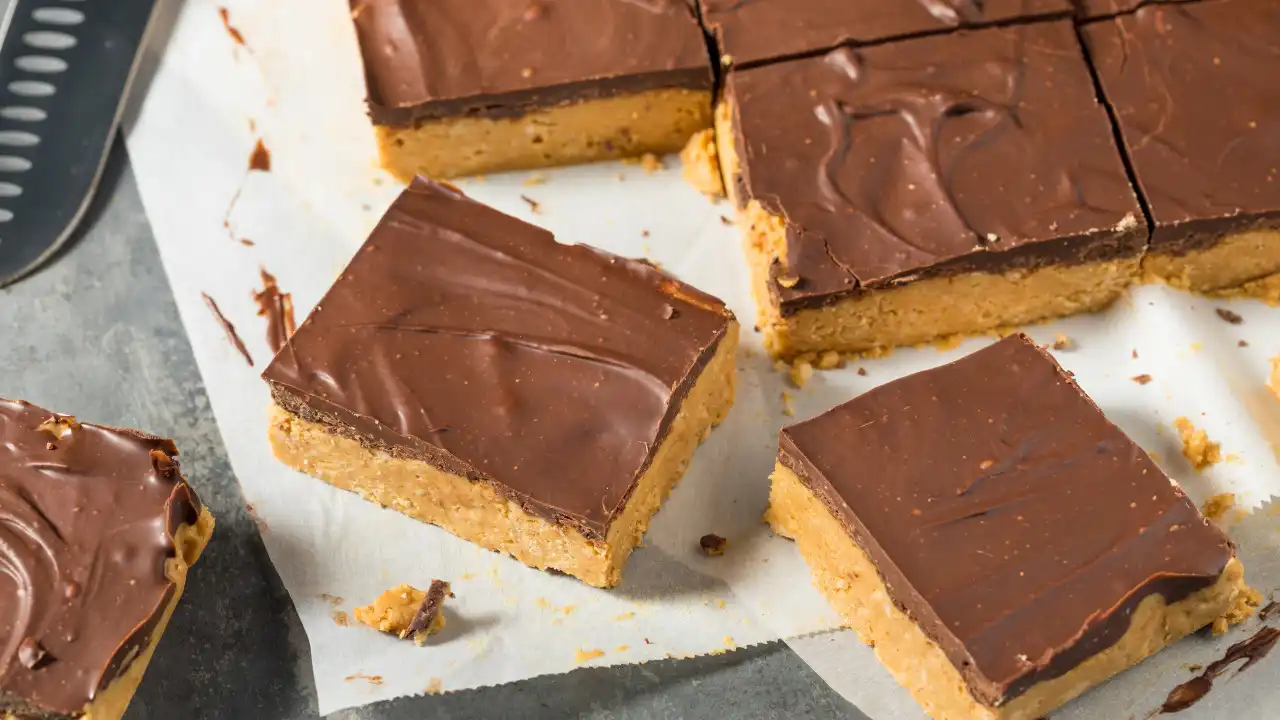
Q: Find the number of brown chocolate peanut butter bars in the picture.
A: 8